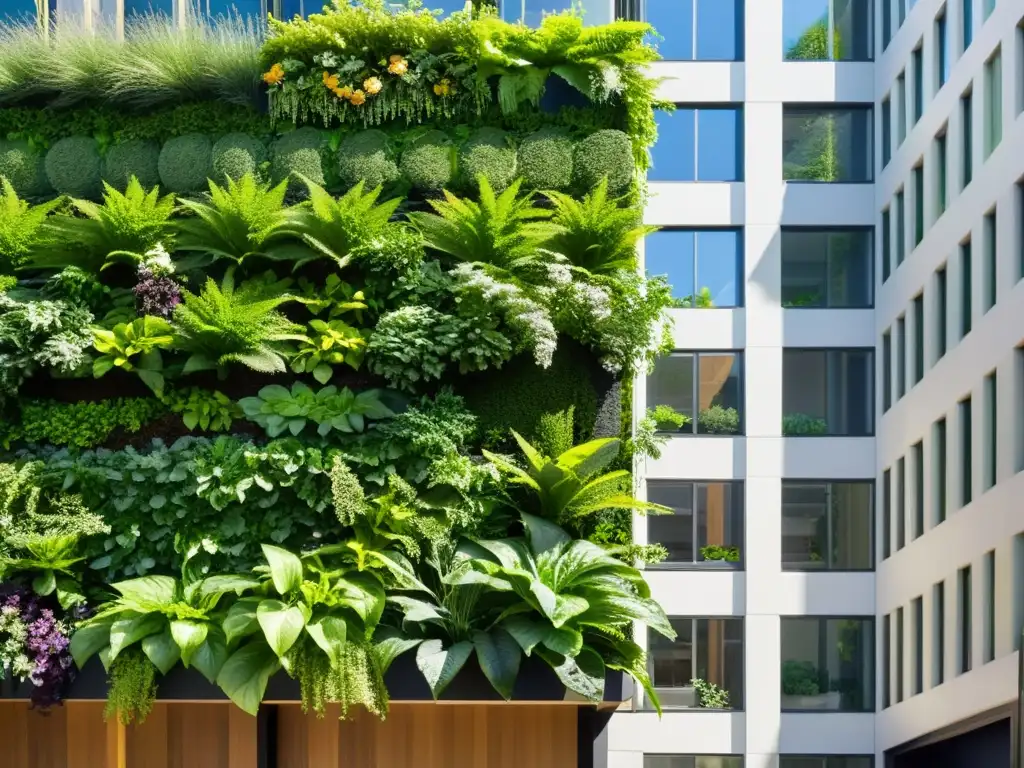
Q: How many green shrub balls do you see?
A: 11